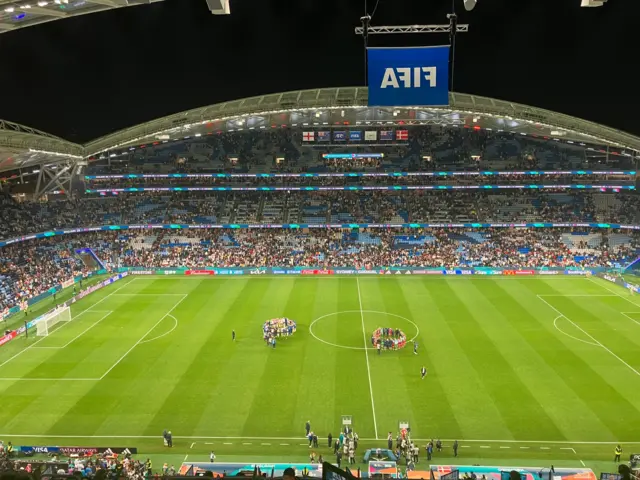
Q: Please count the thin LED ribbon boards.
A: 3